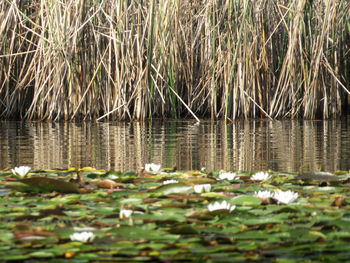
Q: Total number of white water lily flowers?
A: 11